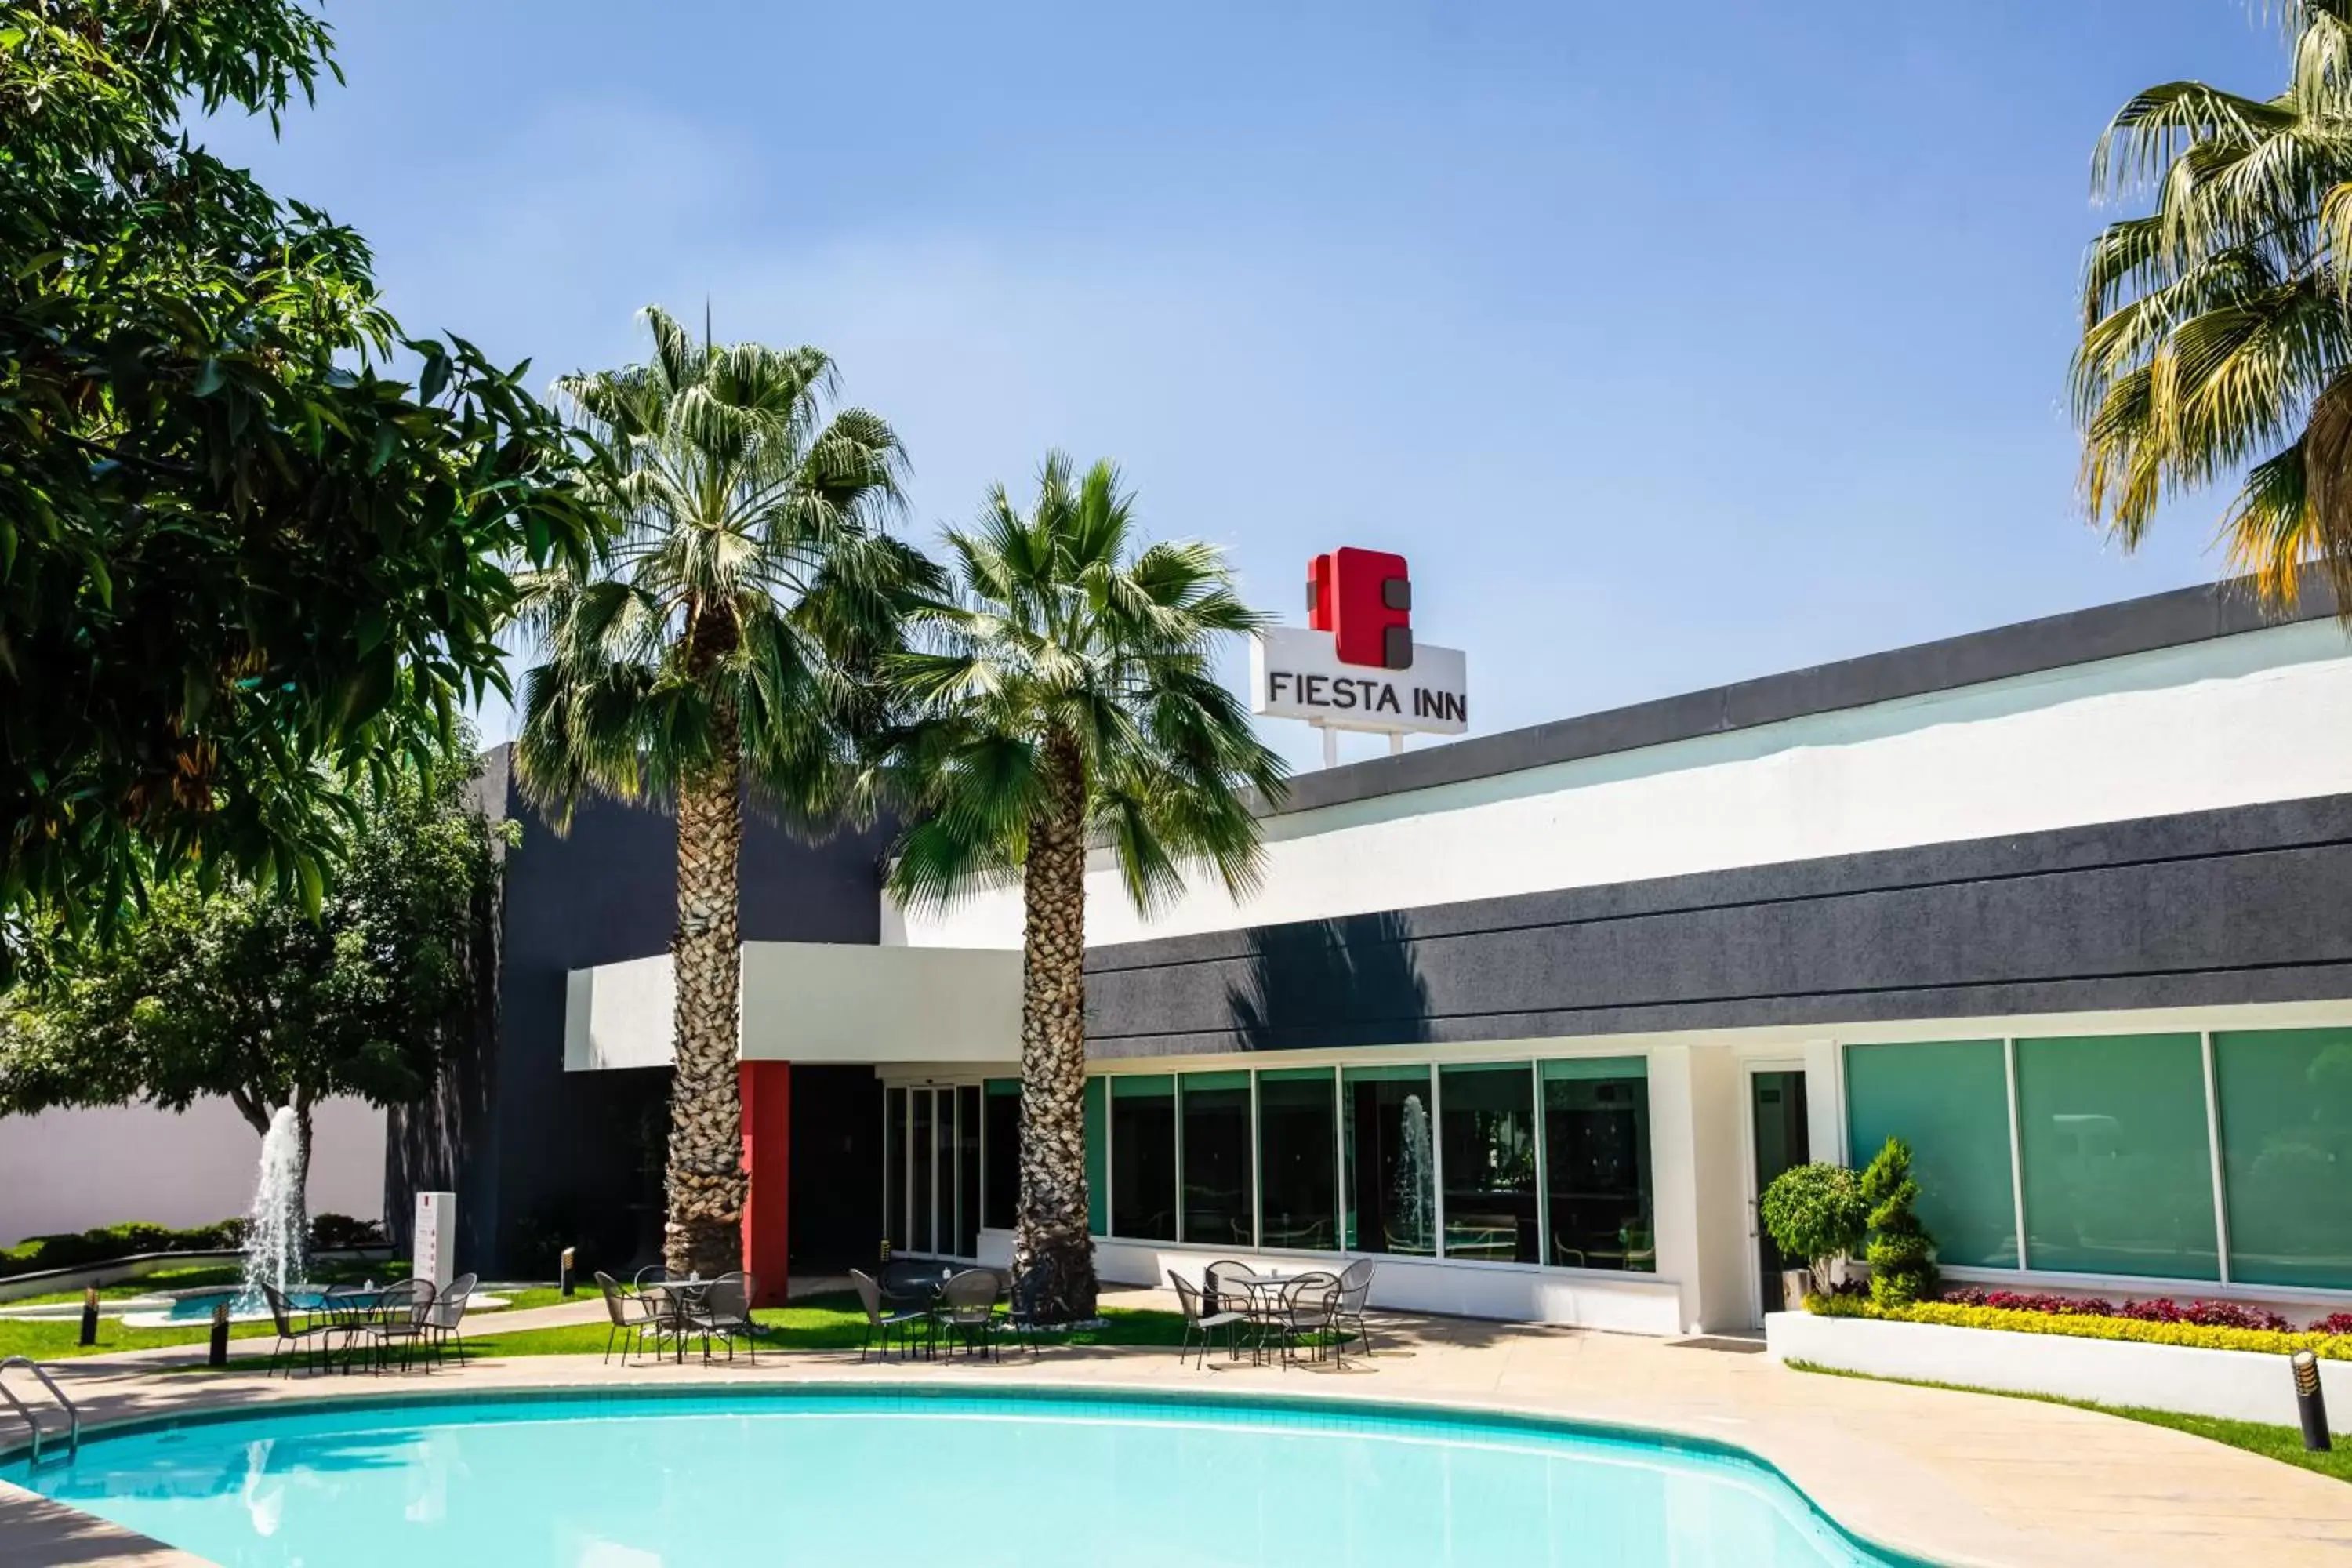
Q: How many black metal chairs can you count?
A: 15